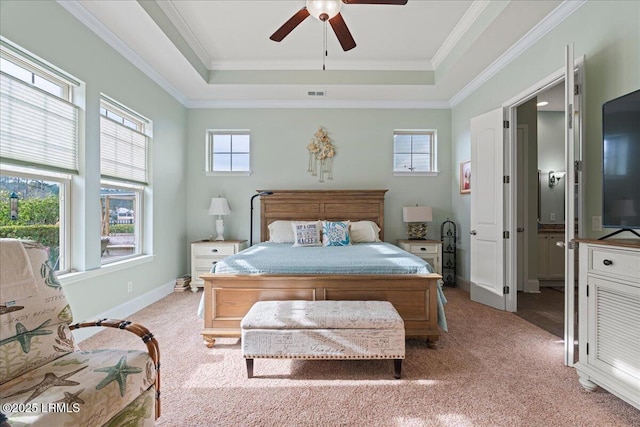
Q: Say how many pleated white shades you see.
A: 2